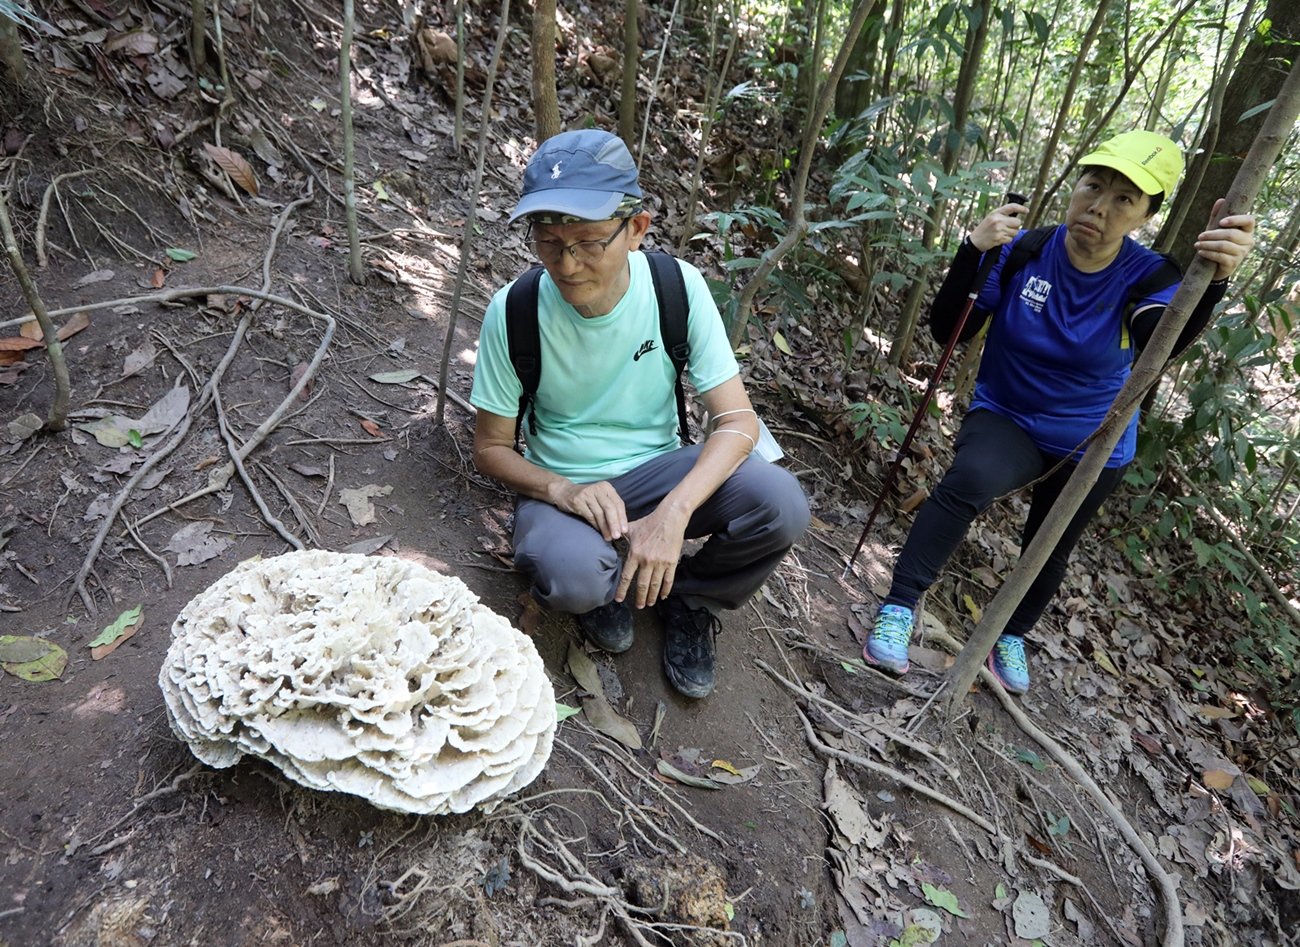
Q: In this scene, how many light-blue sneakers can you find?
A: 2